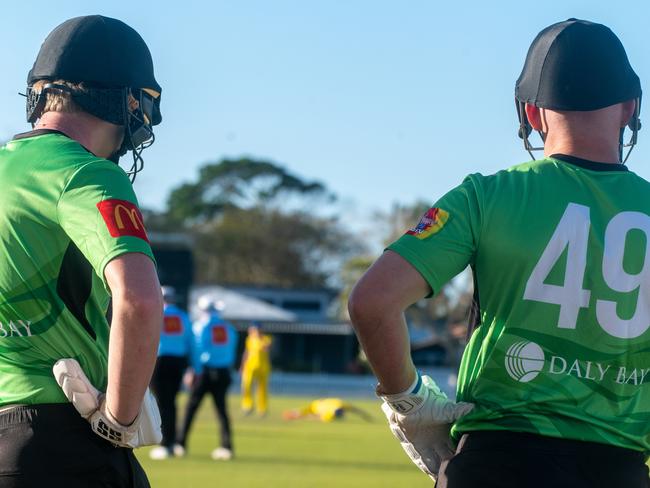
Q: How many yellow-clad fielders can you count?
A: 2